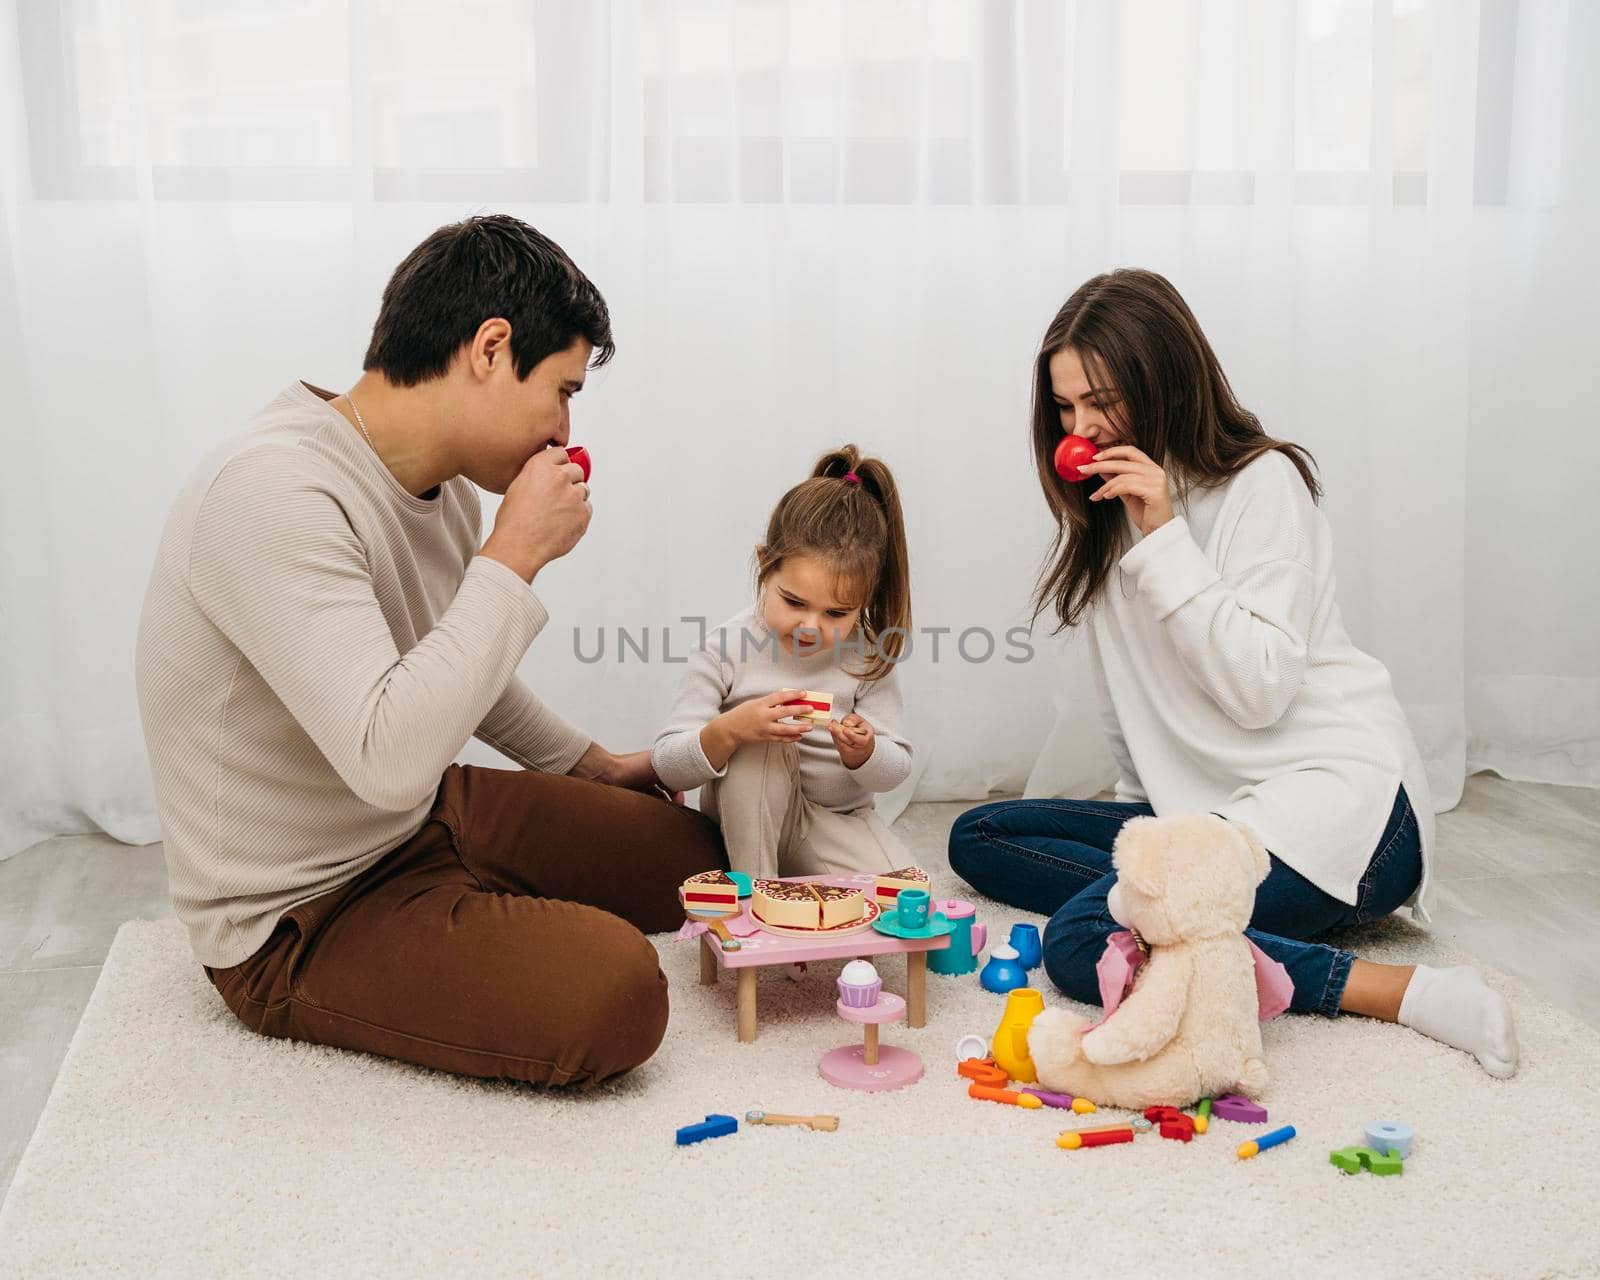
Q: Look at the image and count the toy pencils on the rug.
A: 5